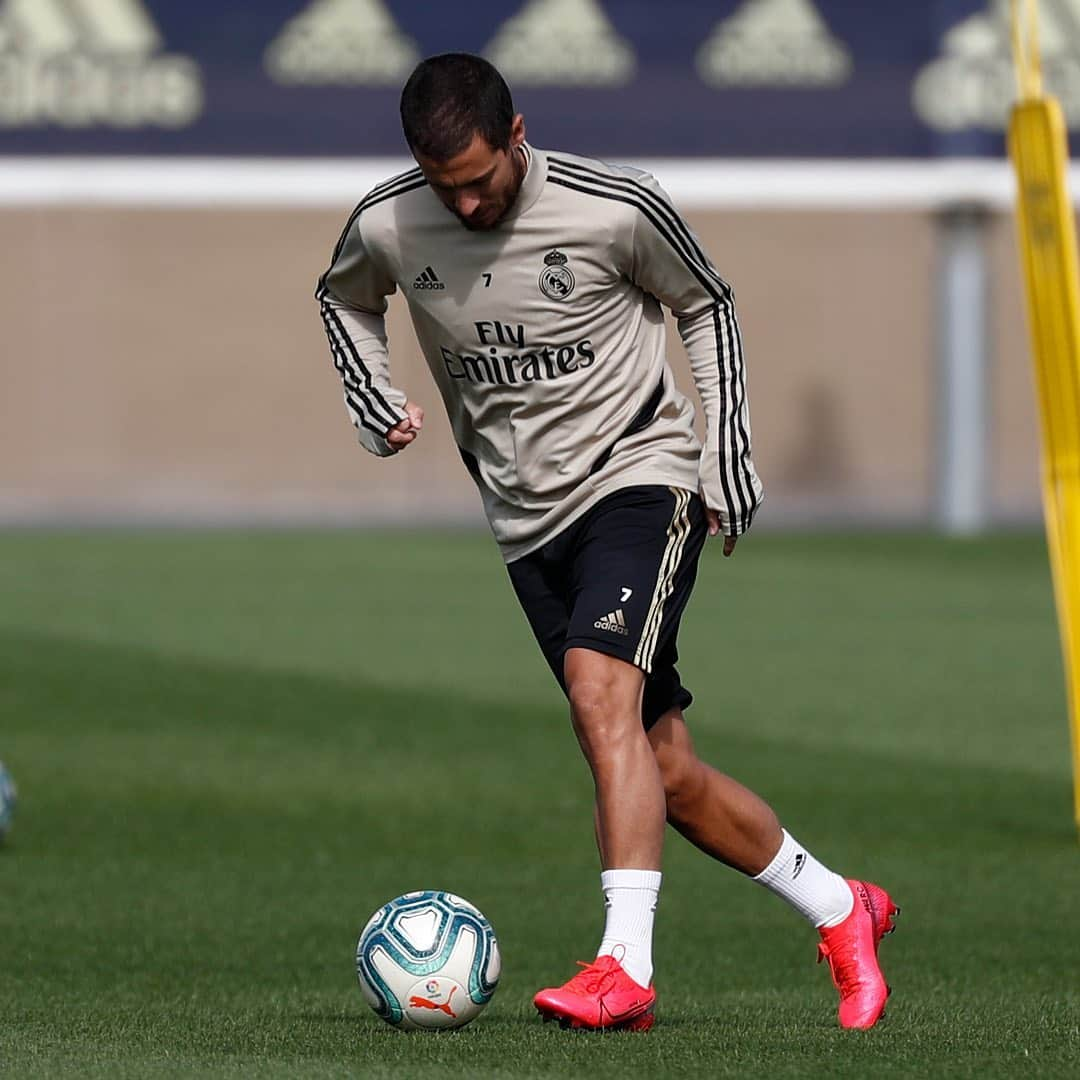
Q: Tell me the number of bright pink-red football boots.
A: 2